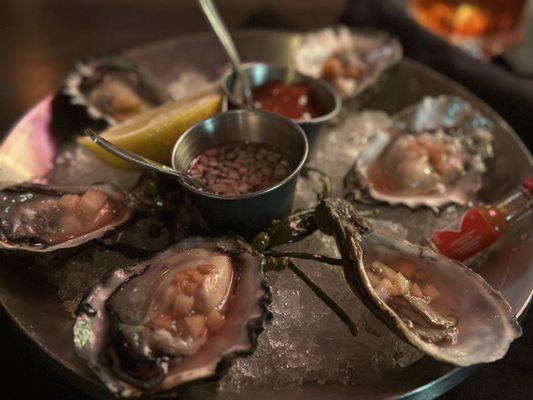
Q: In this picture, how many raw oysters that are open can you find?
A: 6